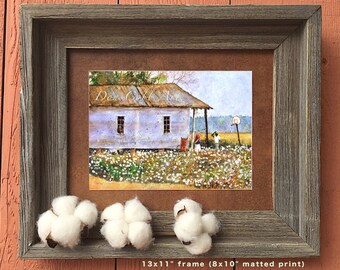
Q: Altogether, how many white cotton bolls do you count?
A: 3